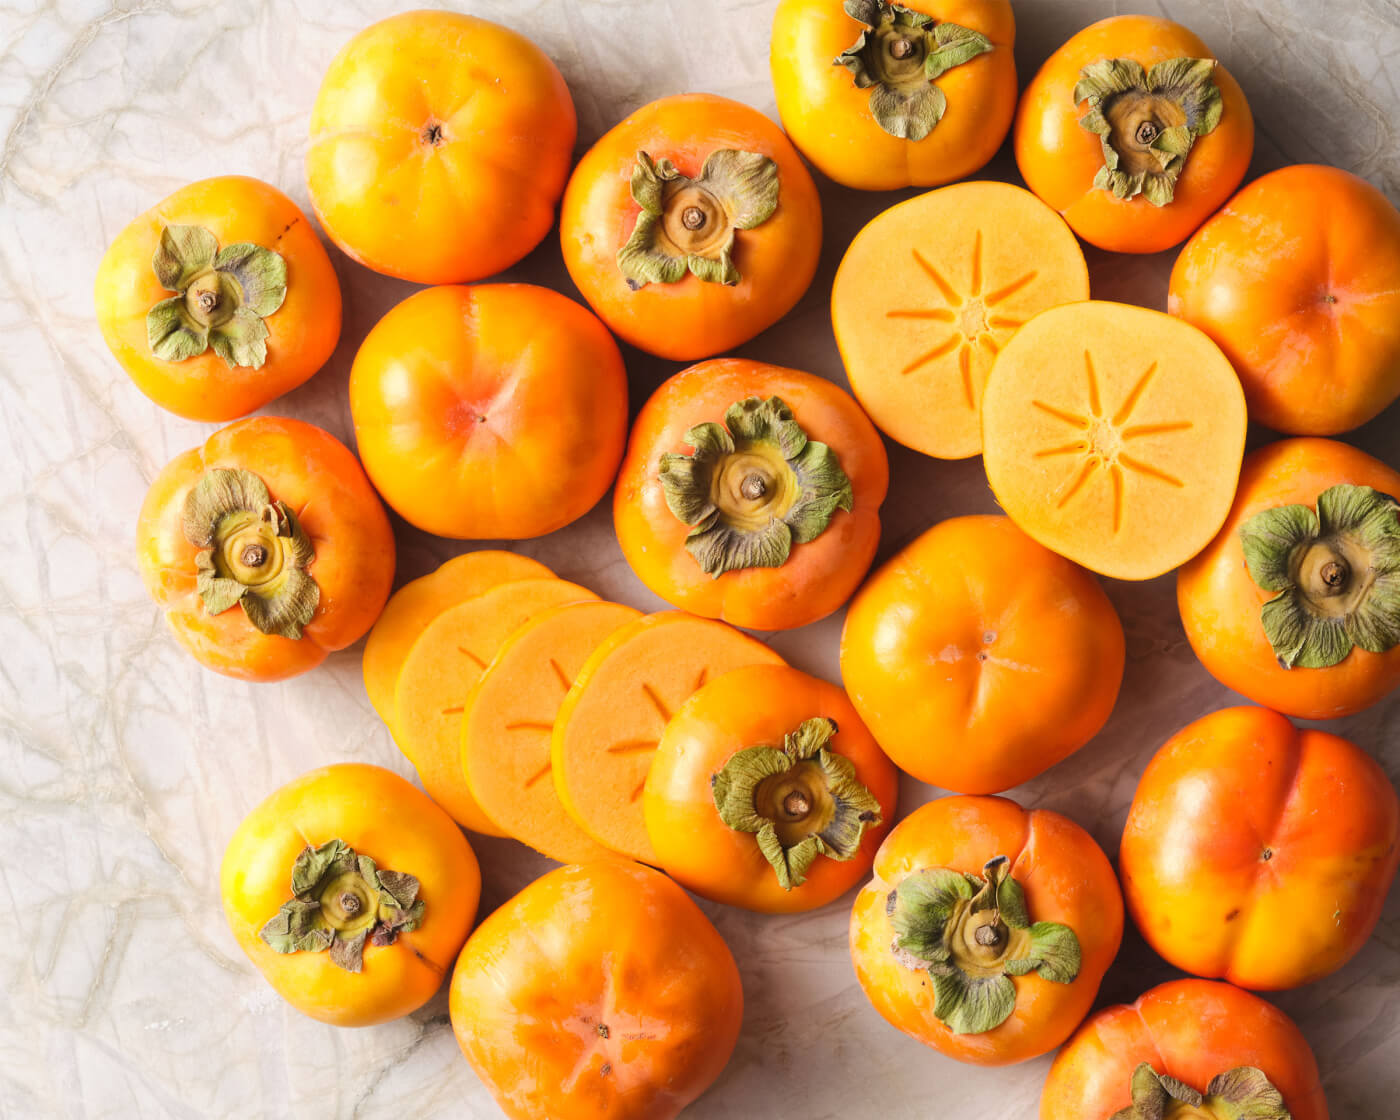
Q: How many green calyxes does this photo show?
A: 11